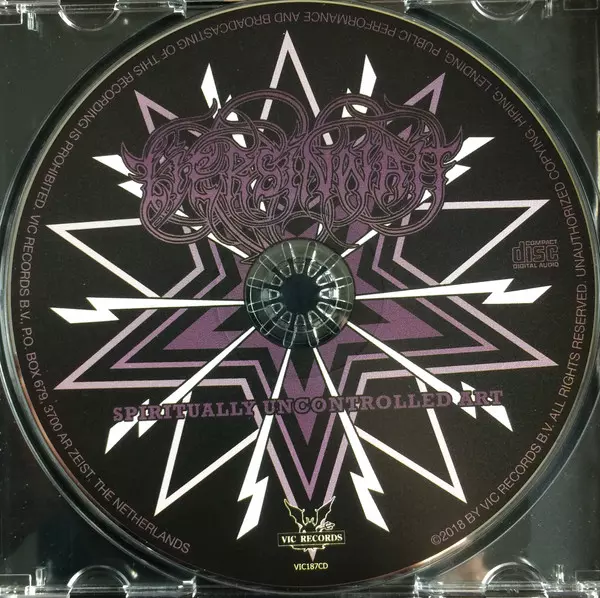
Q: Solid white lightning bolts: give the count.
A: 10